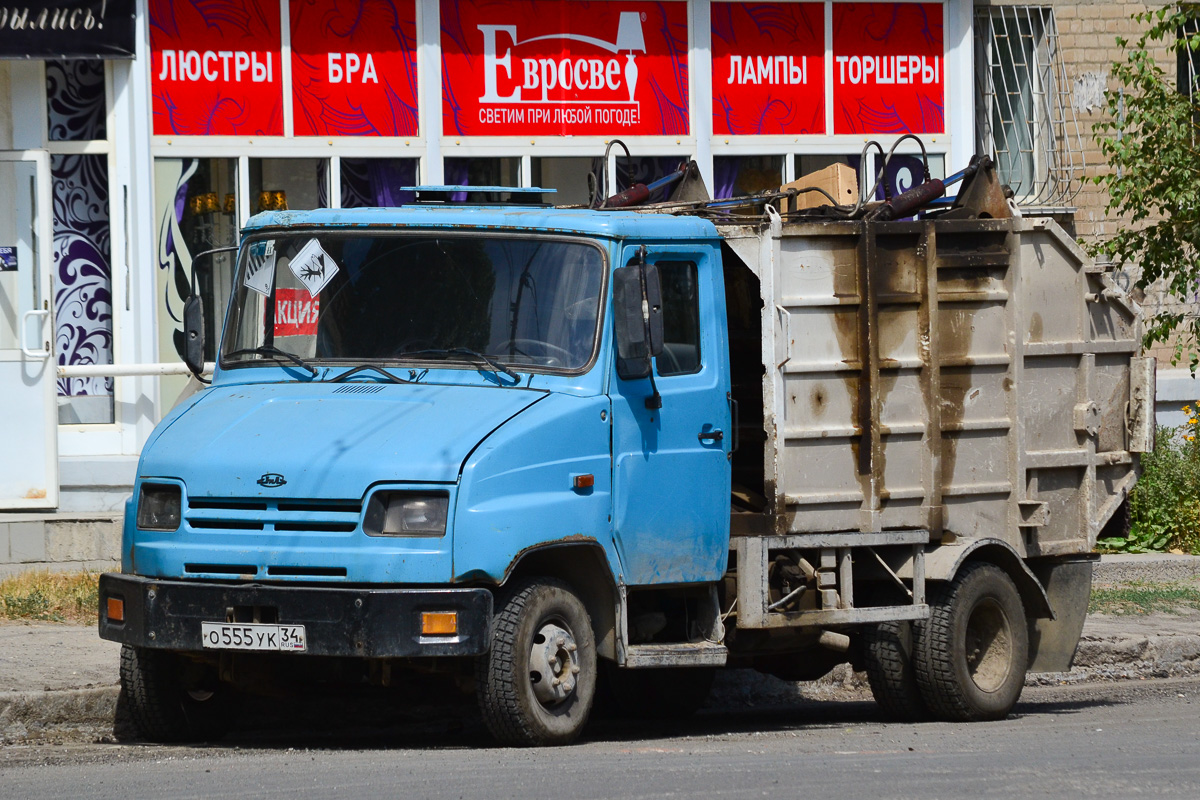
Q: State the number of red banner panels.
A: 5